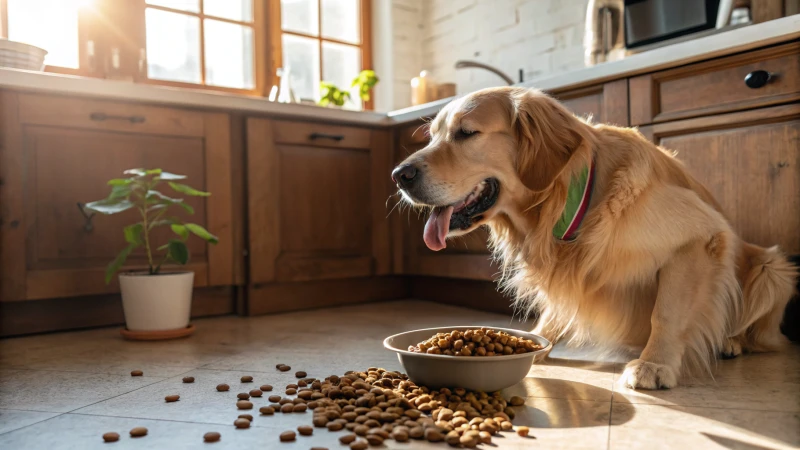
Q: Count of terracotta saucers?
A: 1